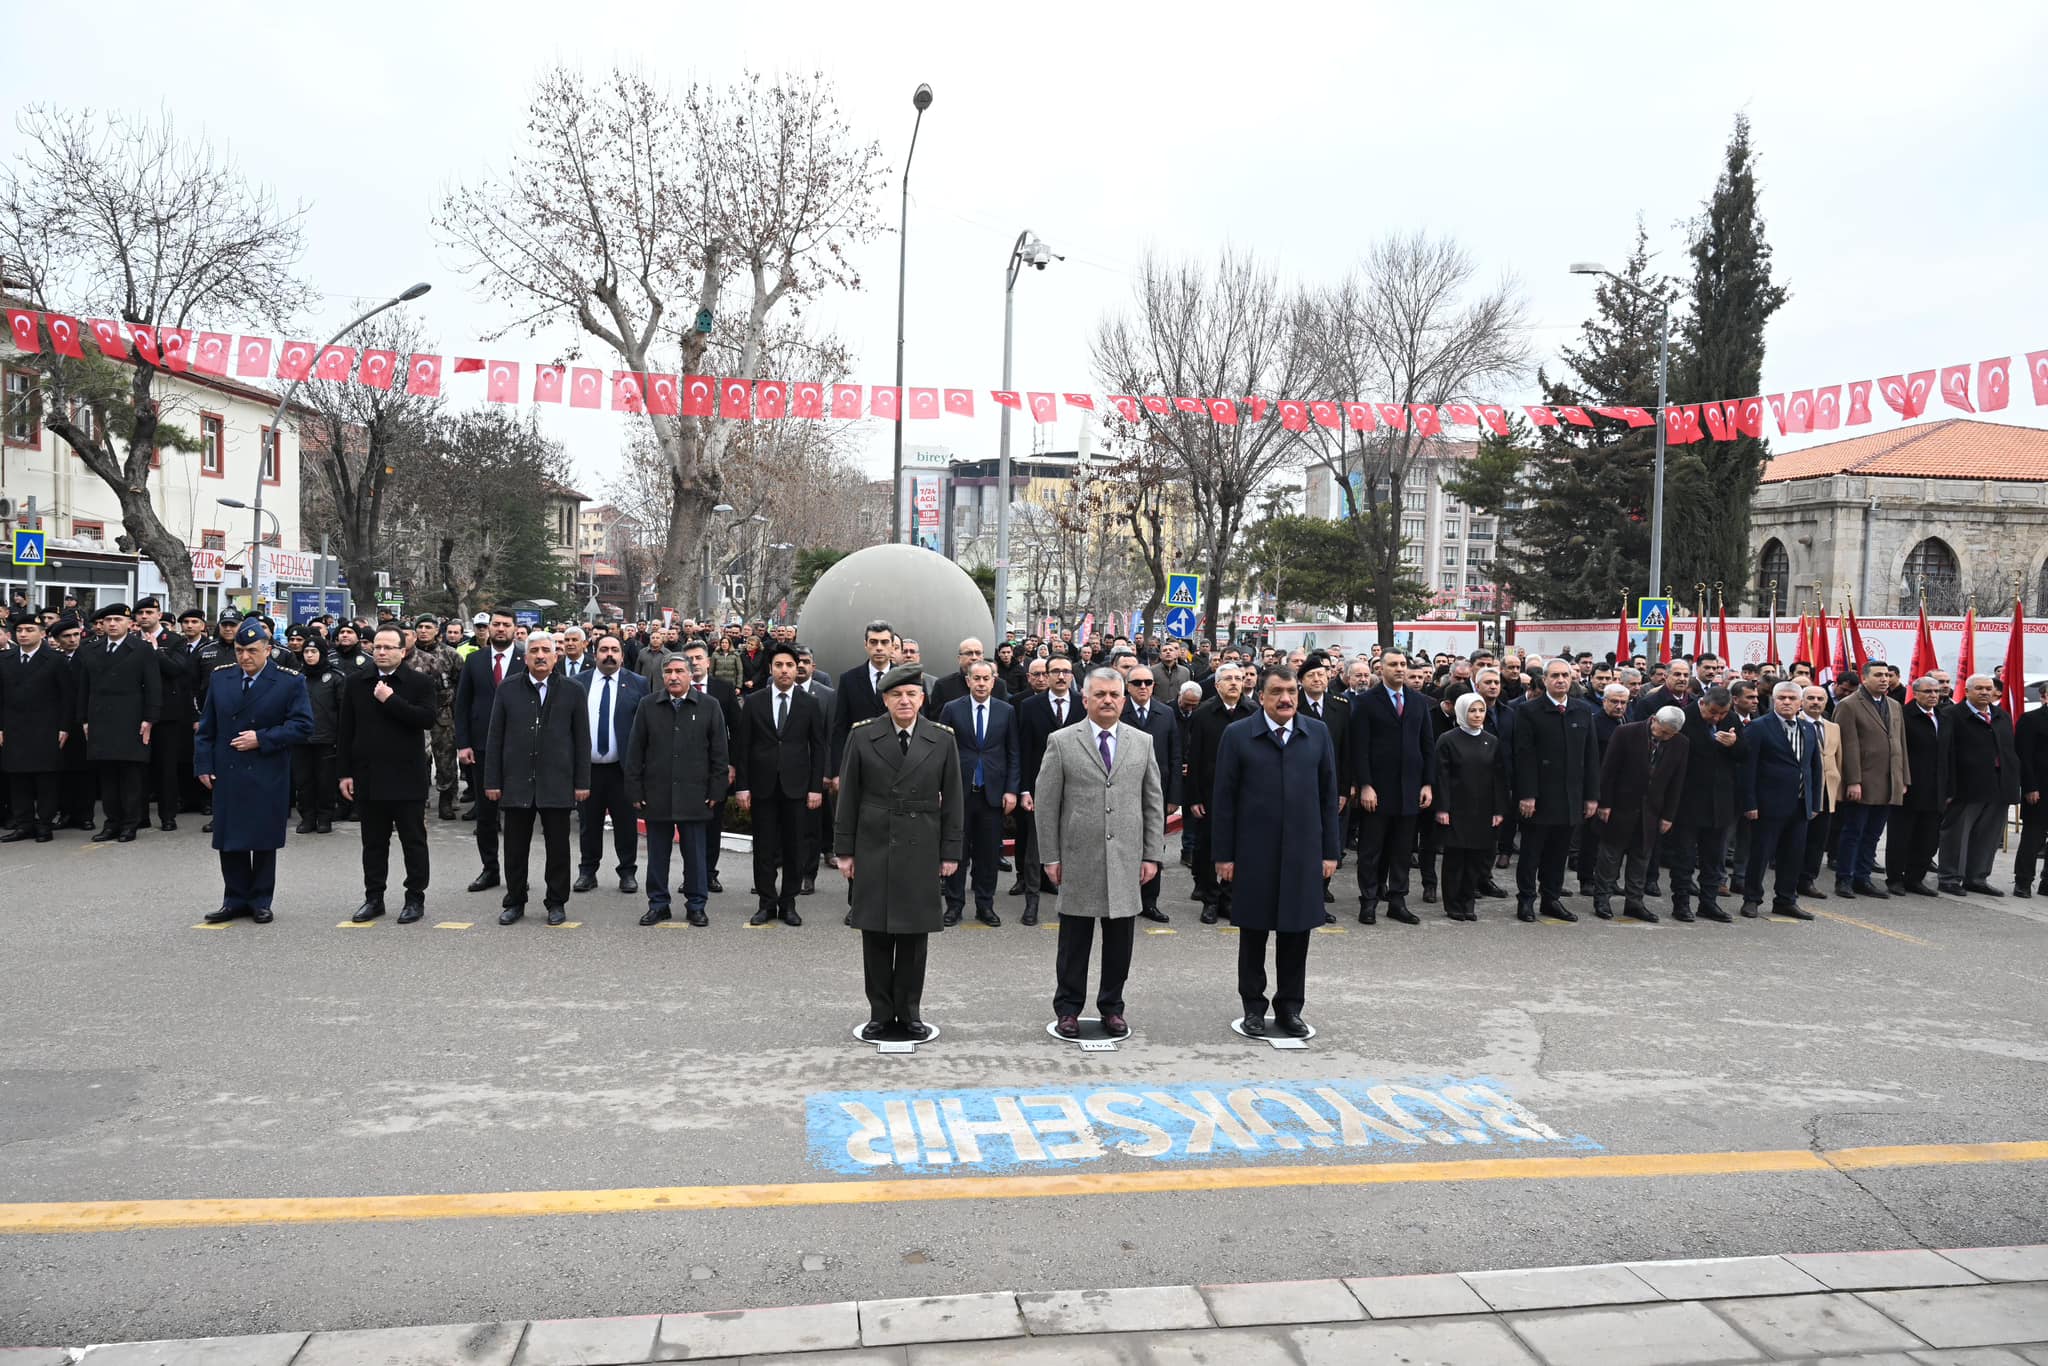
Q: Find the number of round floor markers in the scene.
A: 3